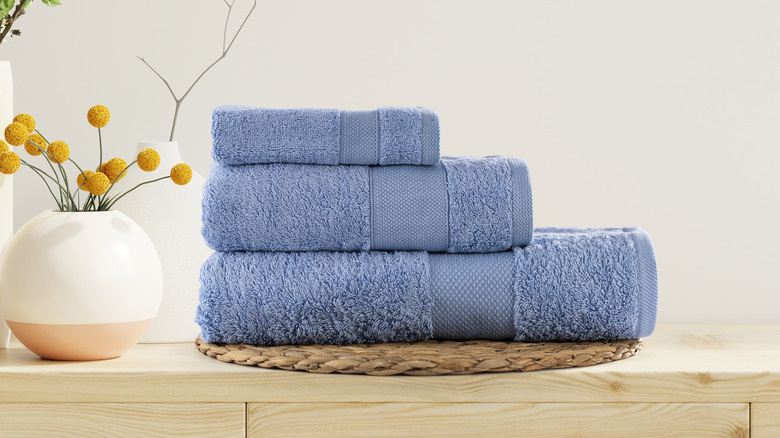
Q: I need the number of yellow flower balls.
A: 13